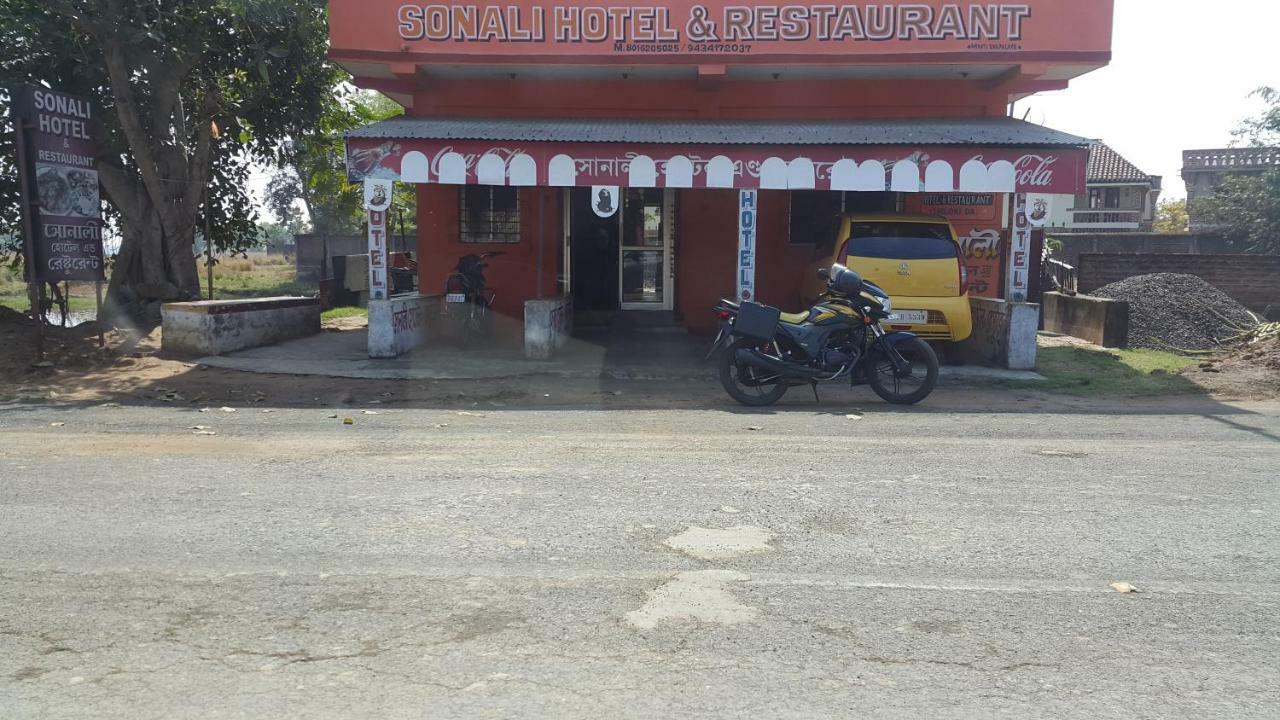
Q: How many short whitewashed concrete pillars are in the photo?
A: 3